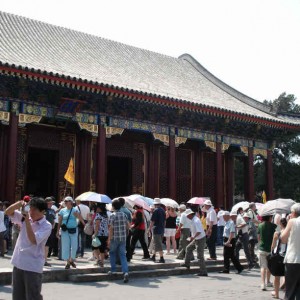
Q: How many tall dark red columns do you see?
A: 6